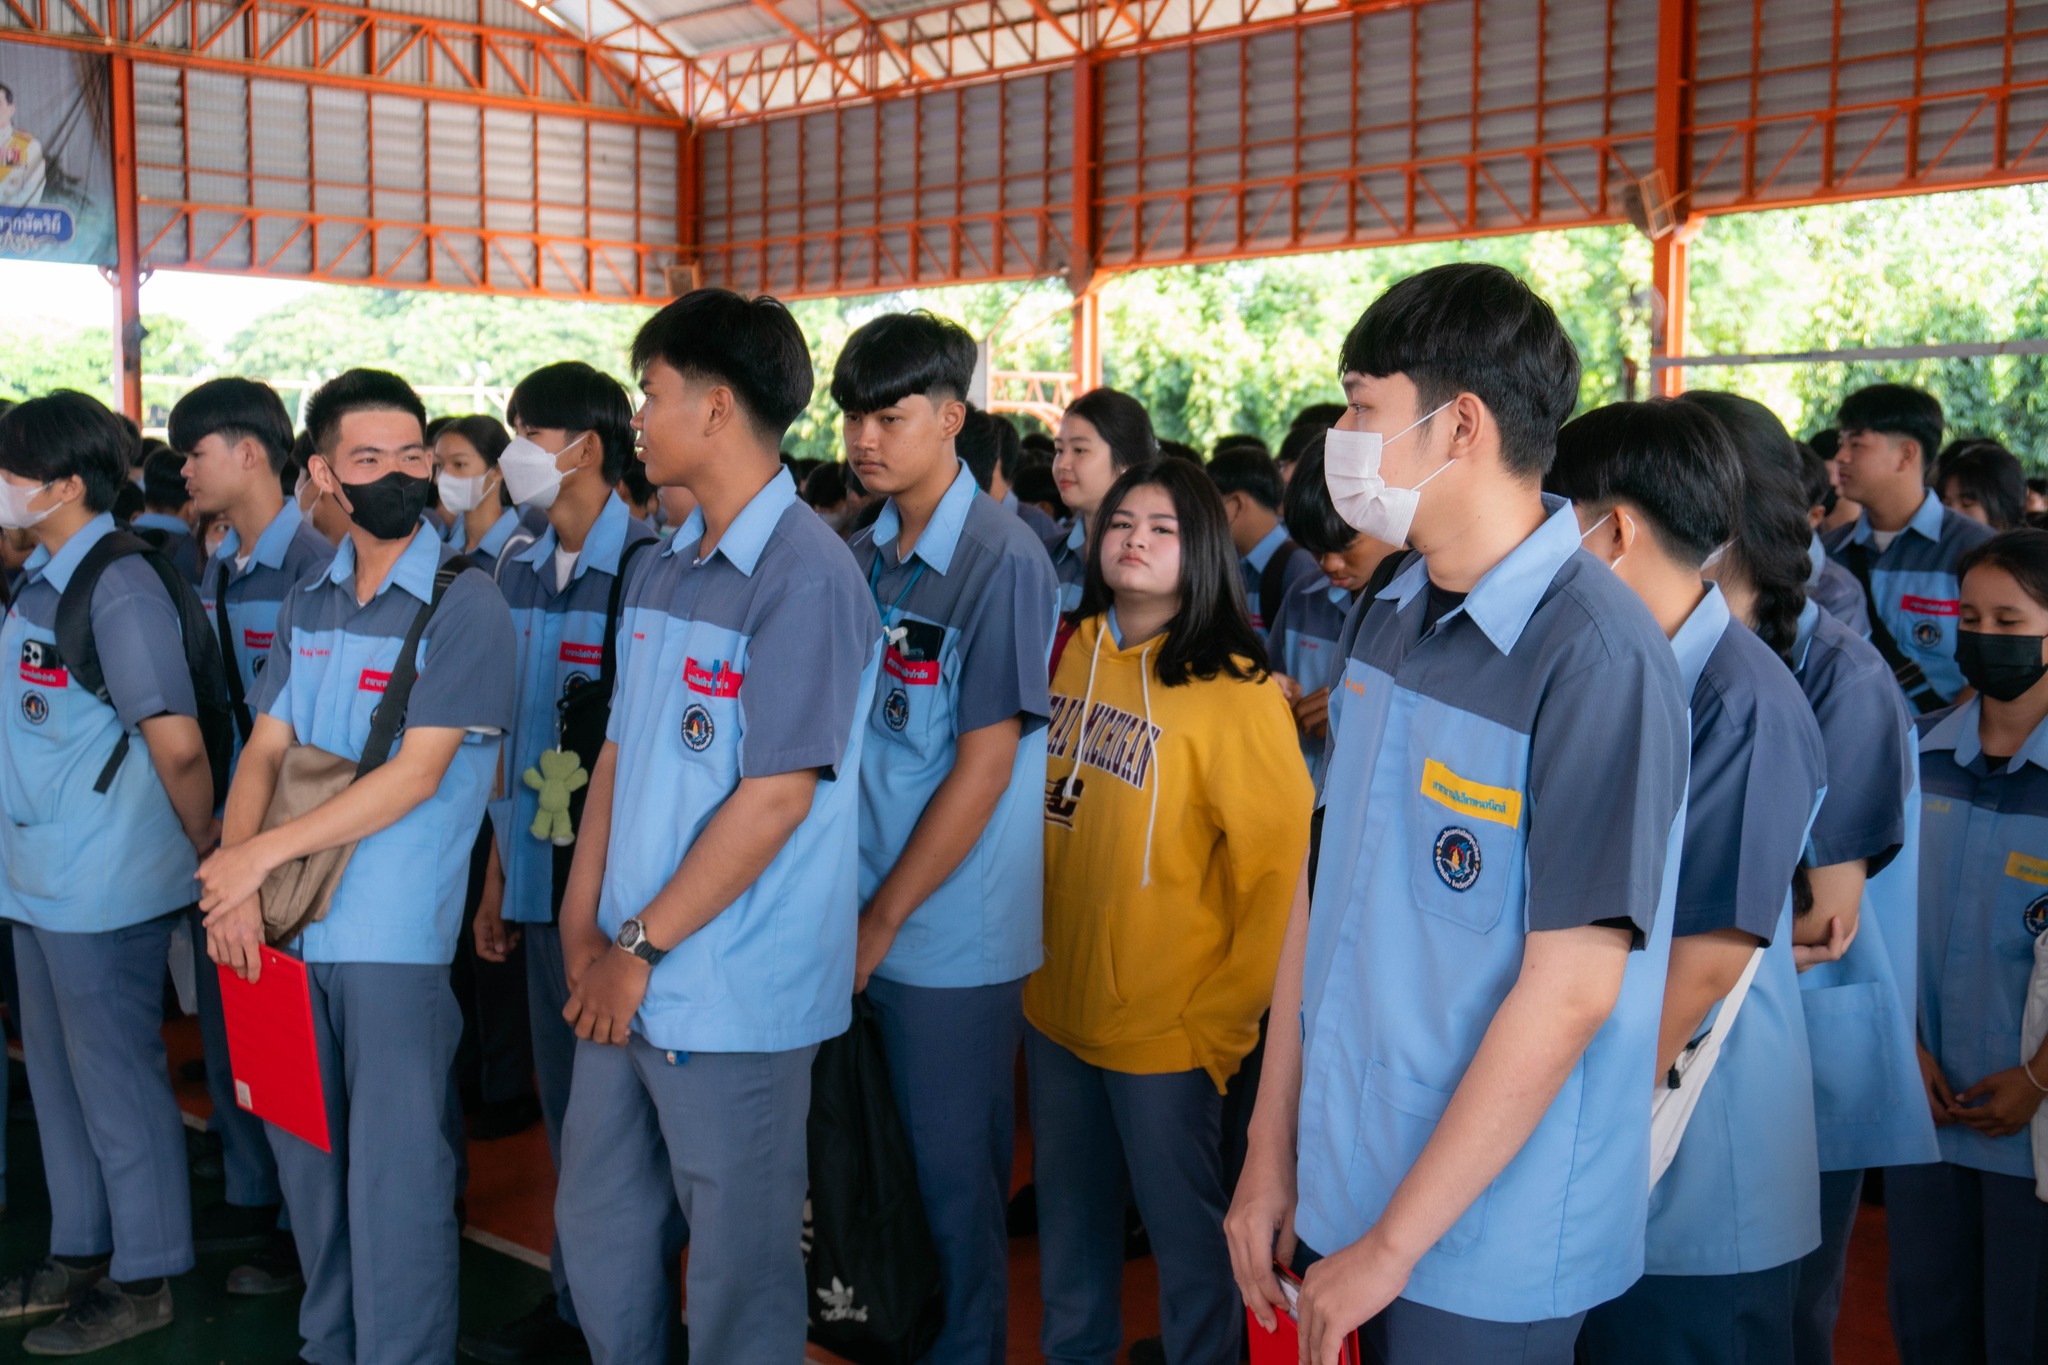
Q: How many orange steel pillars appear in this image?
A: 4